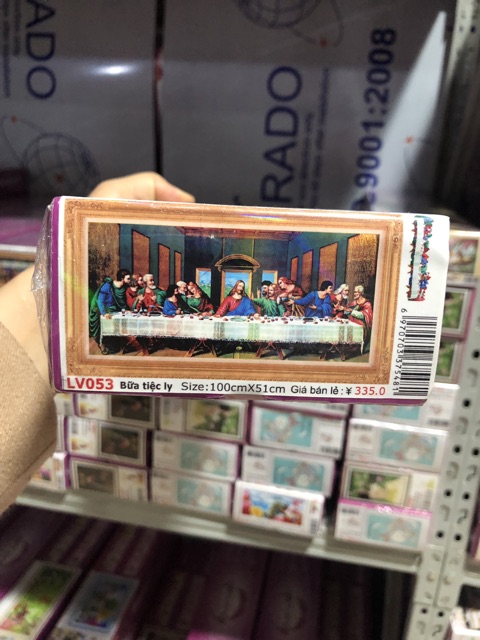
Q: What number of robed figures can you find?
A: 13